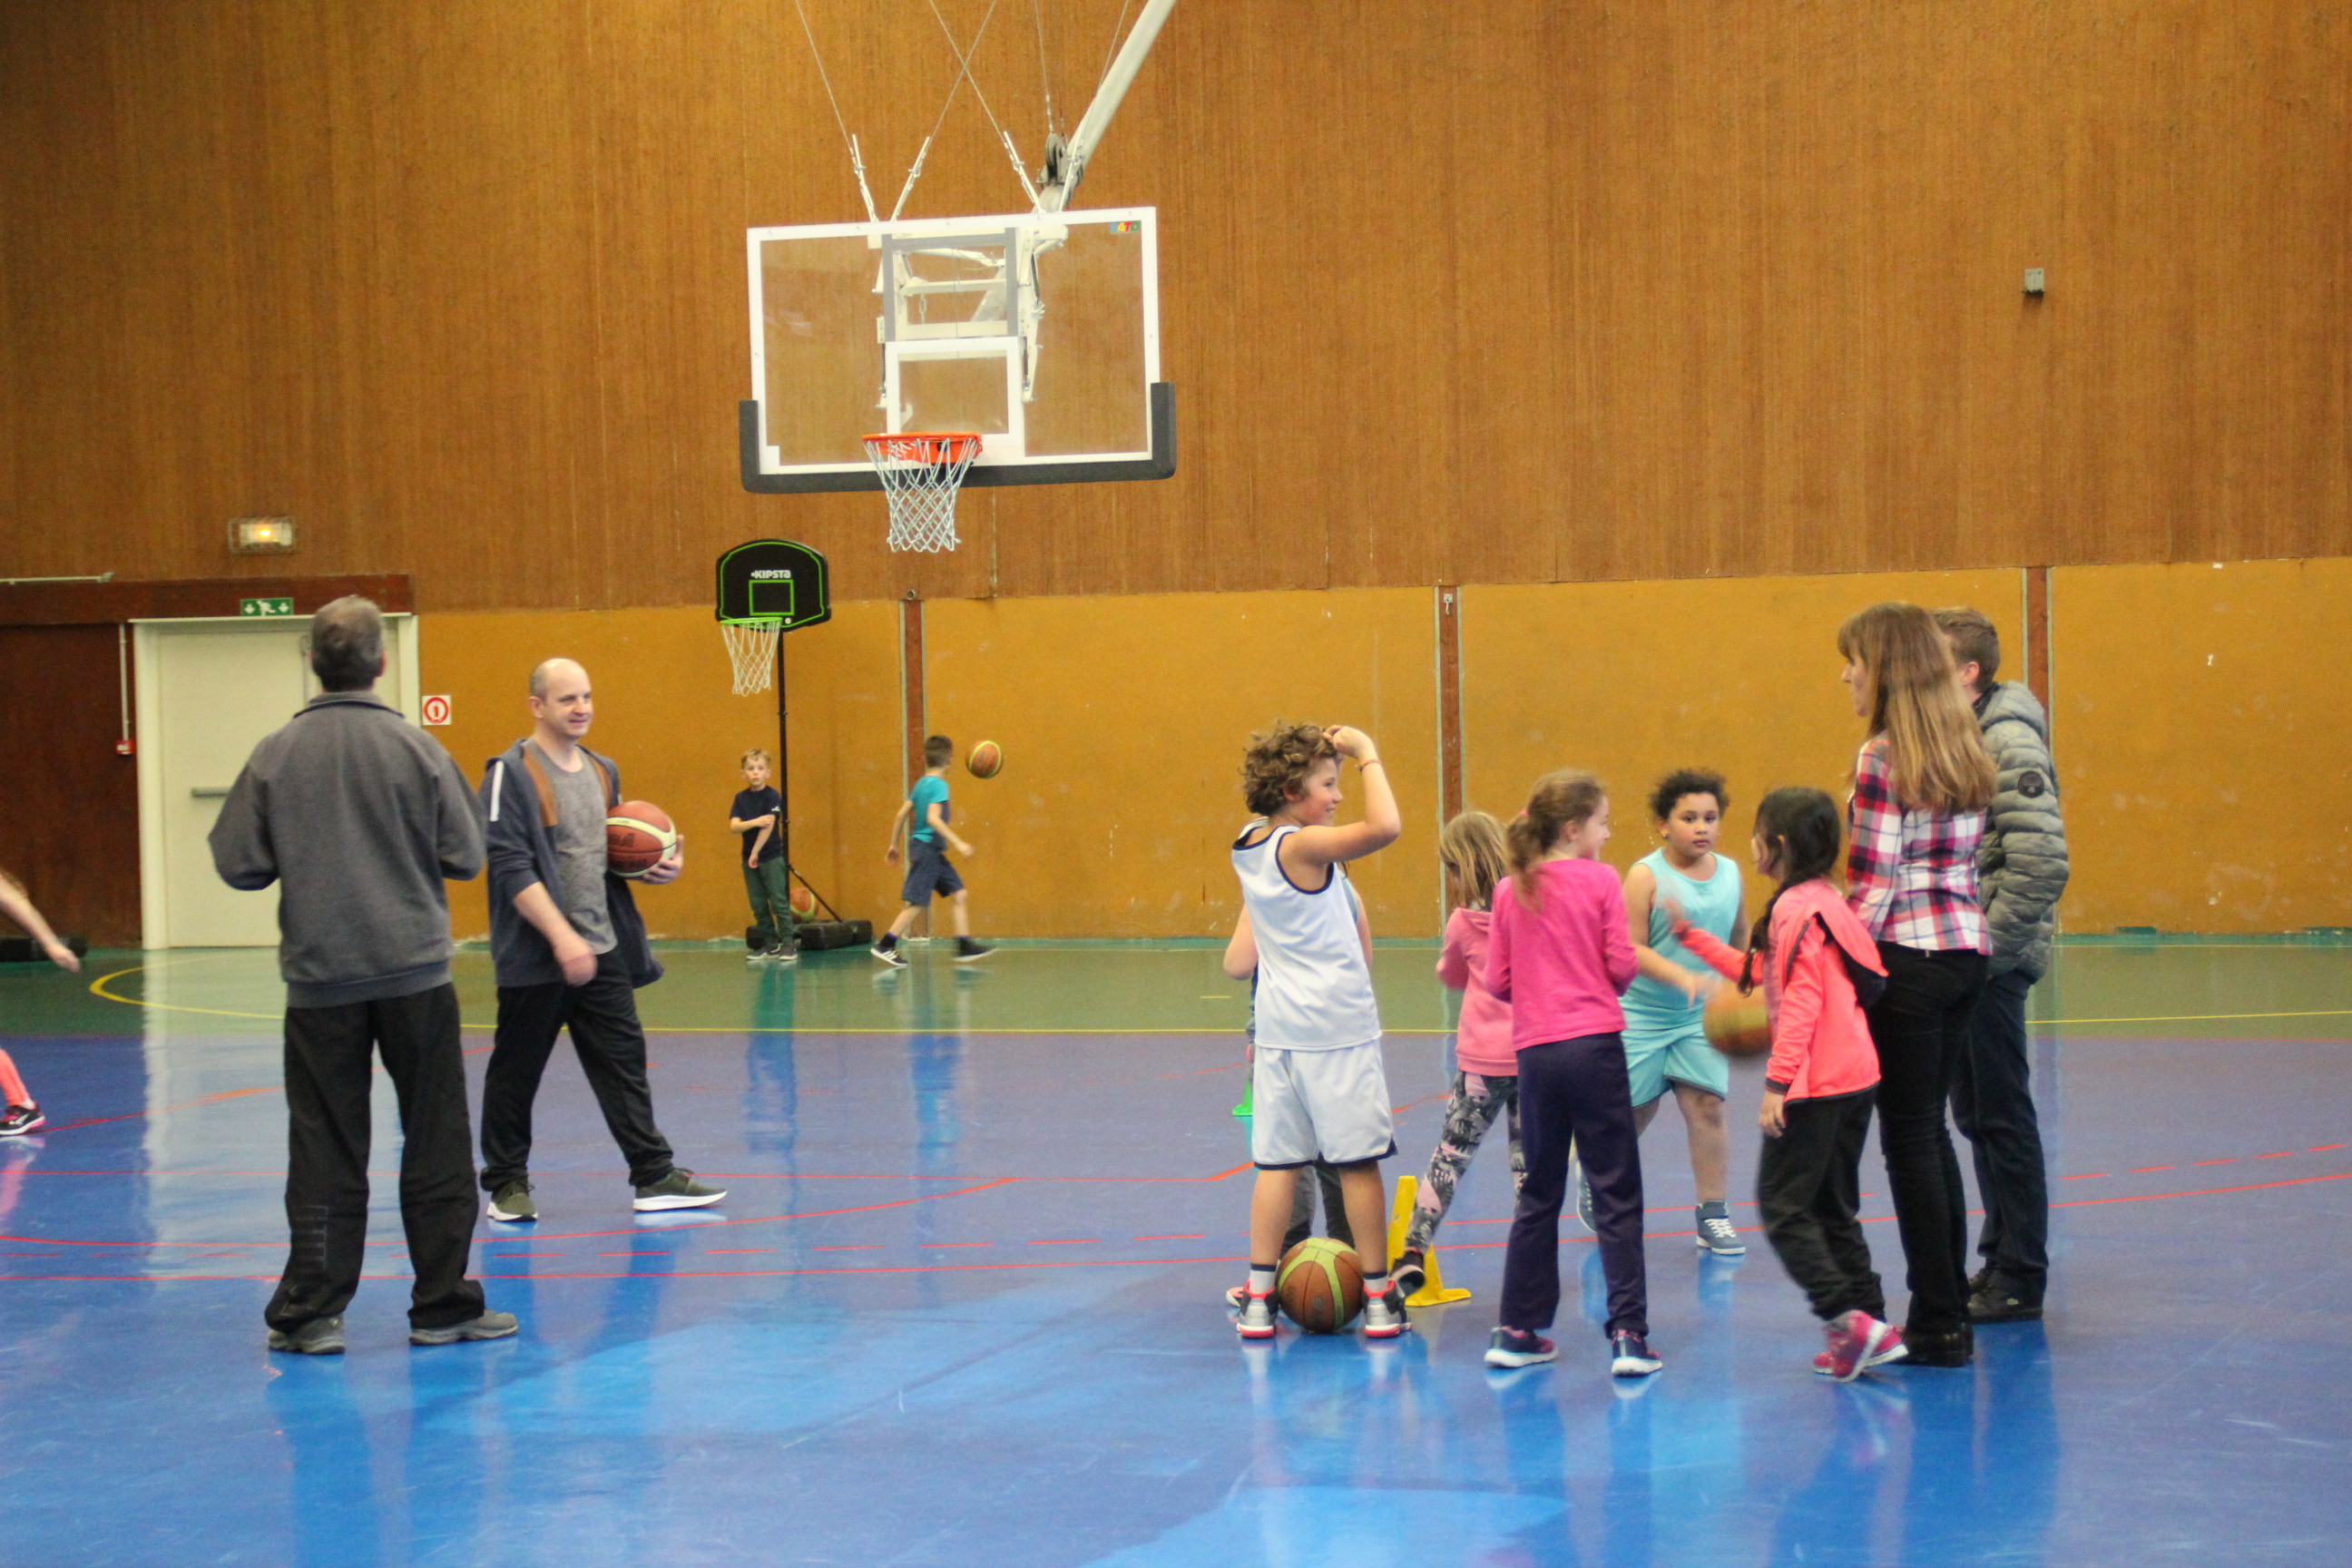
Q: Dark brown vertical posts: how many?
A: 3